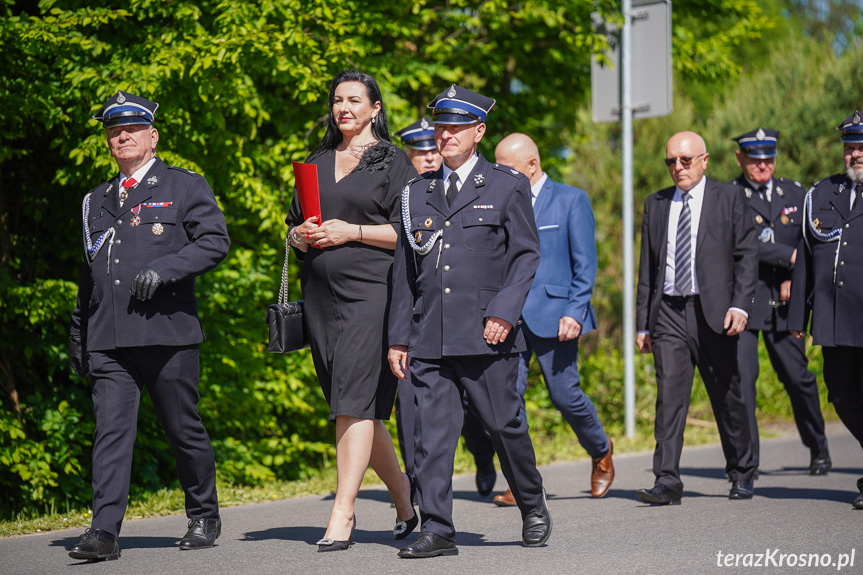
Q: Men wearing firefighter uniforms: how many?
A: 5